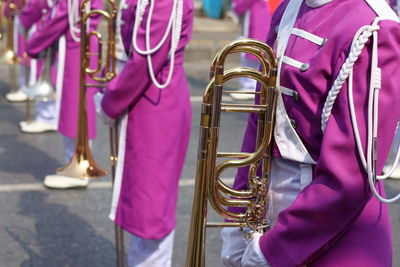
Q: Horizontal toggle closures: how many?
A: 3